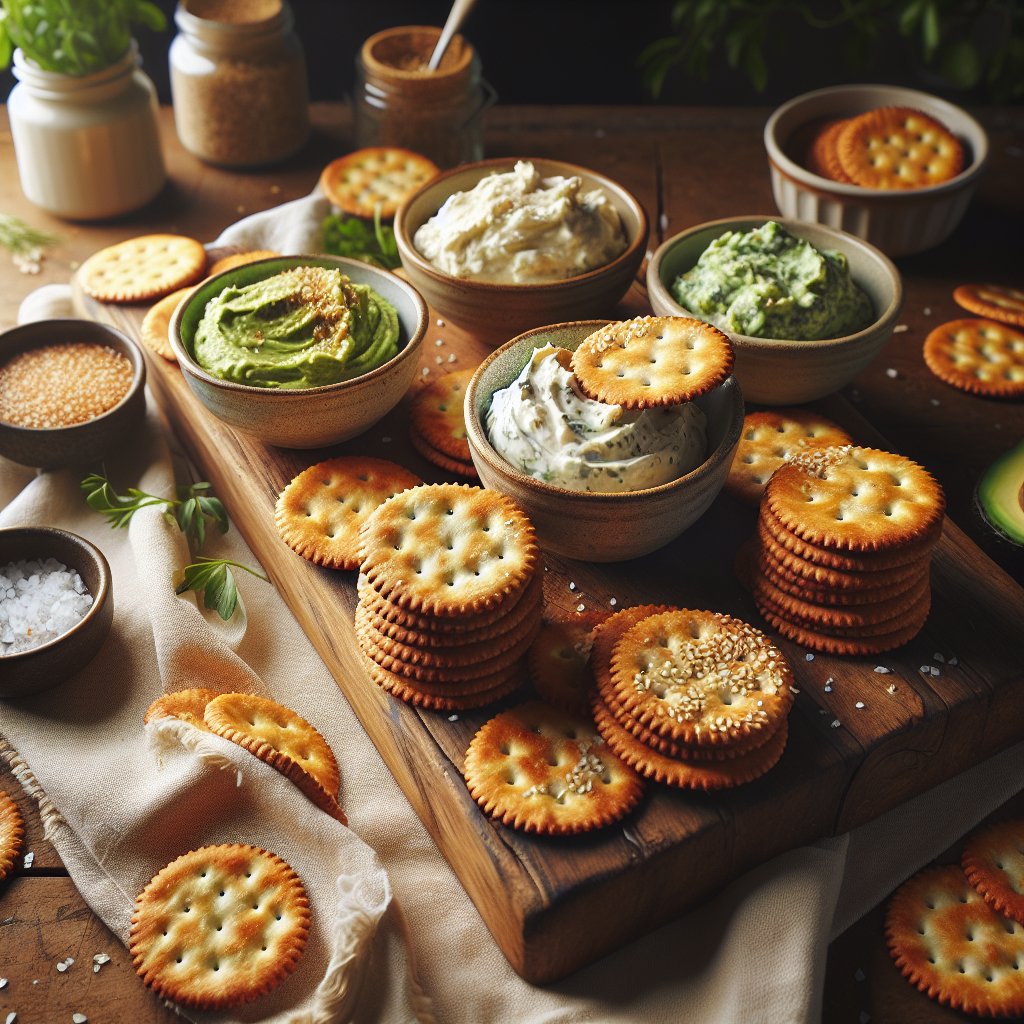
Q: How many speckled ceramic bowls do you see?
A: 4